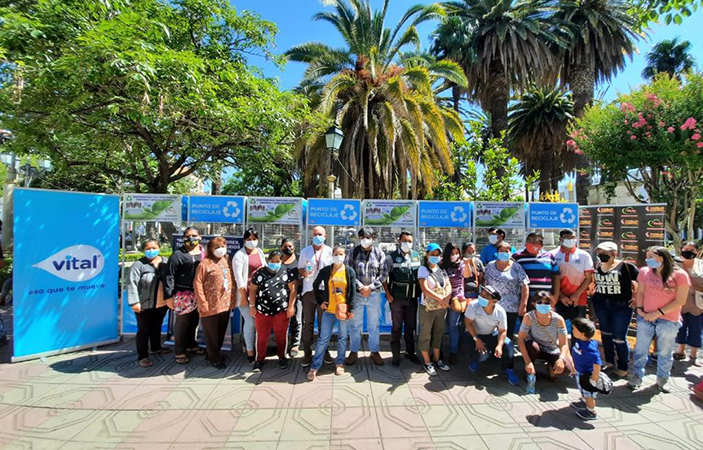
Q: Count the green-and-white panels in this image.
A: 4